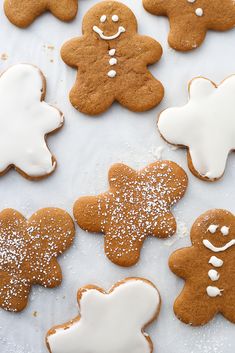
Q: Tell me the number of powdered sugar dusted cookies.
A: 2